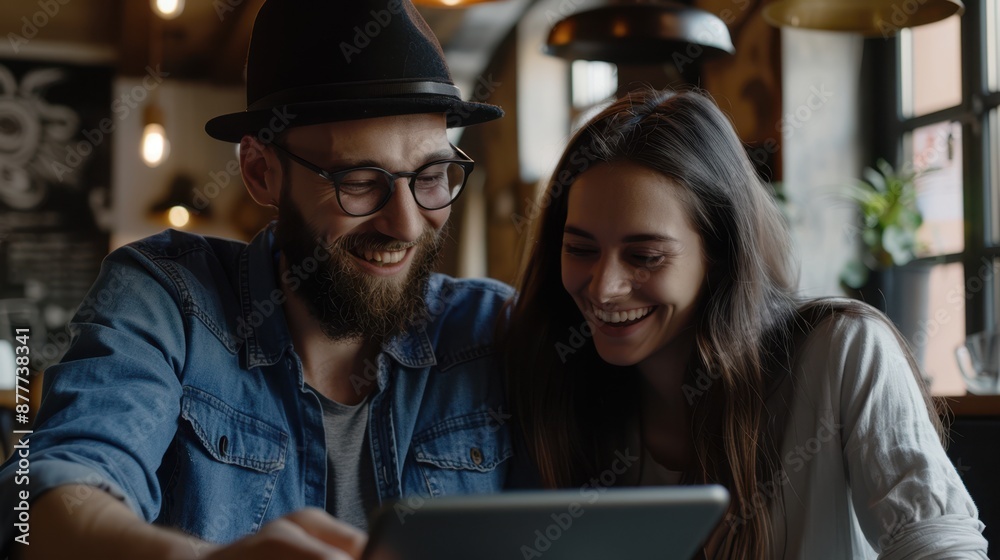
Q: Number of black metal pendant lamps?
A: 1